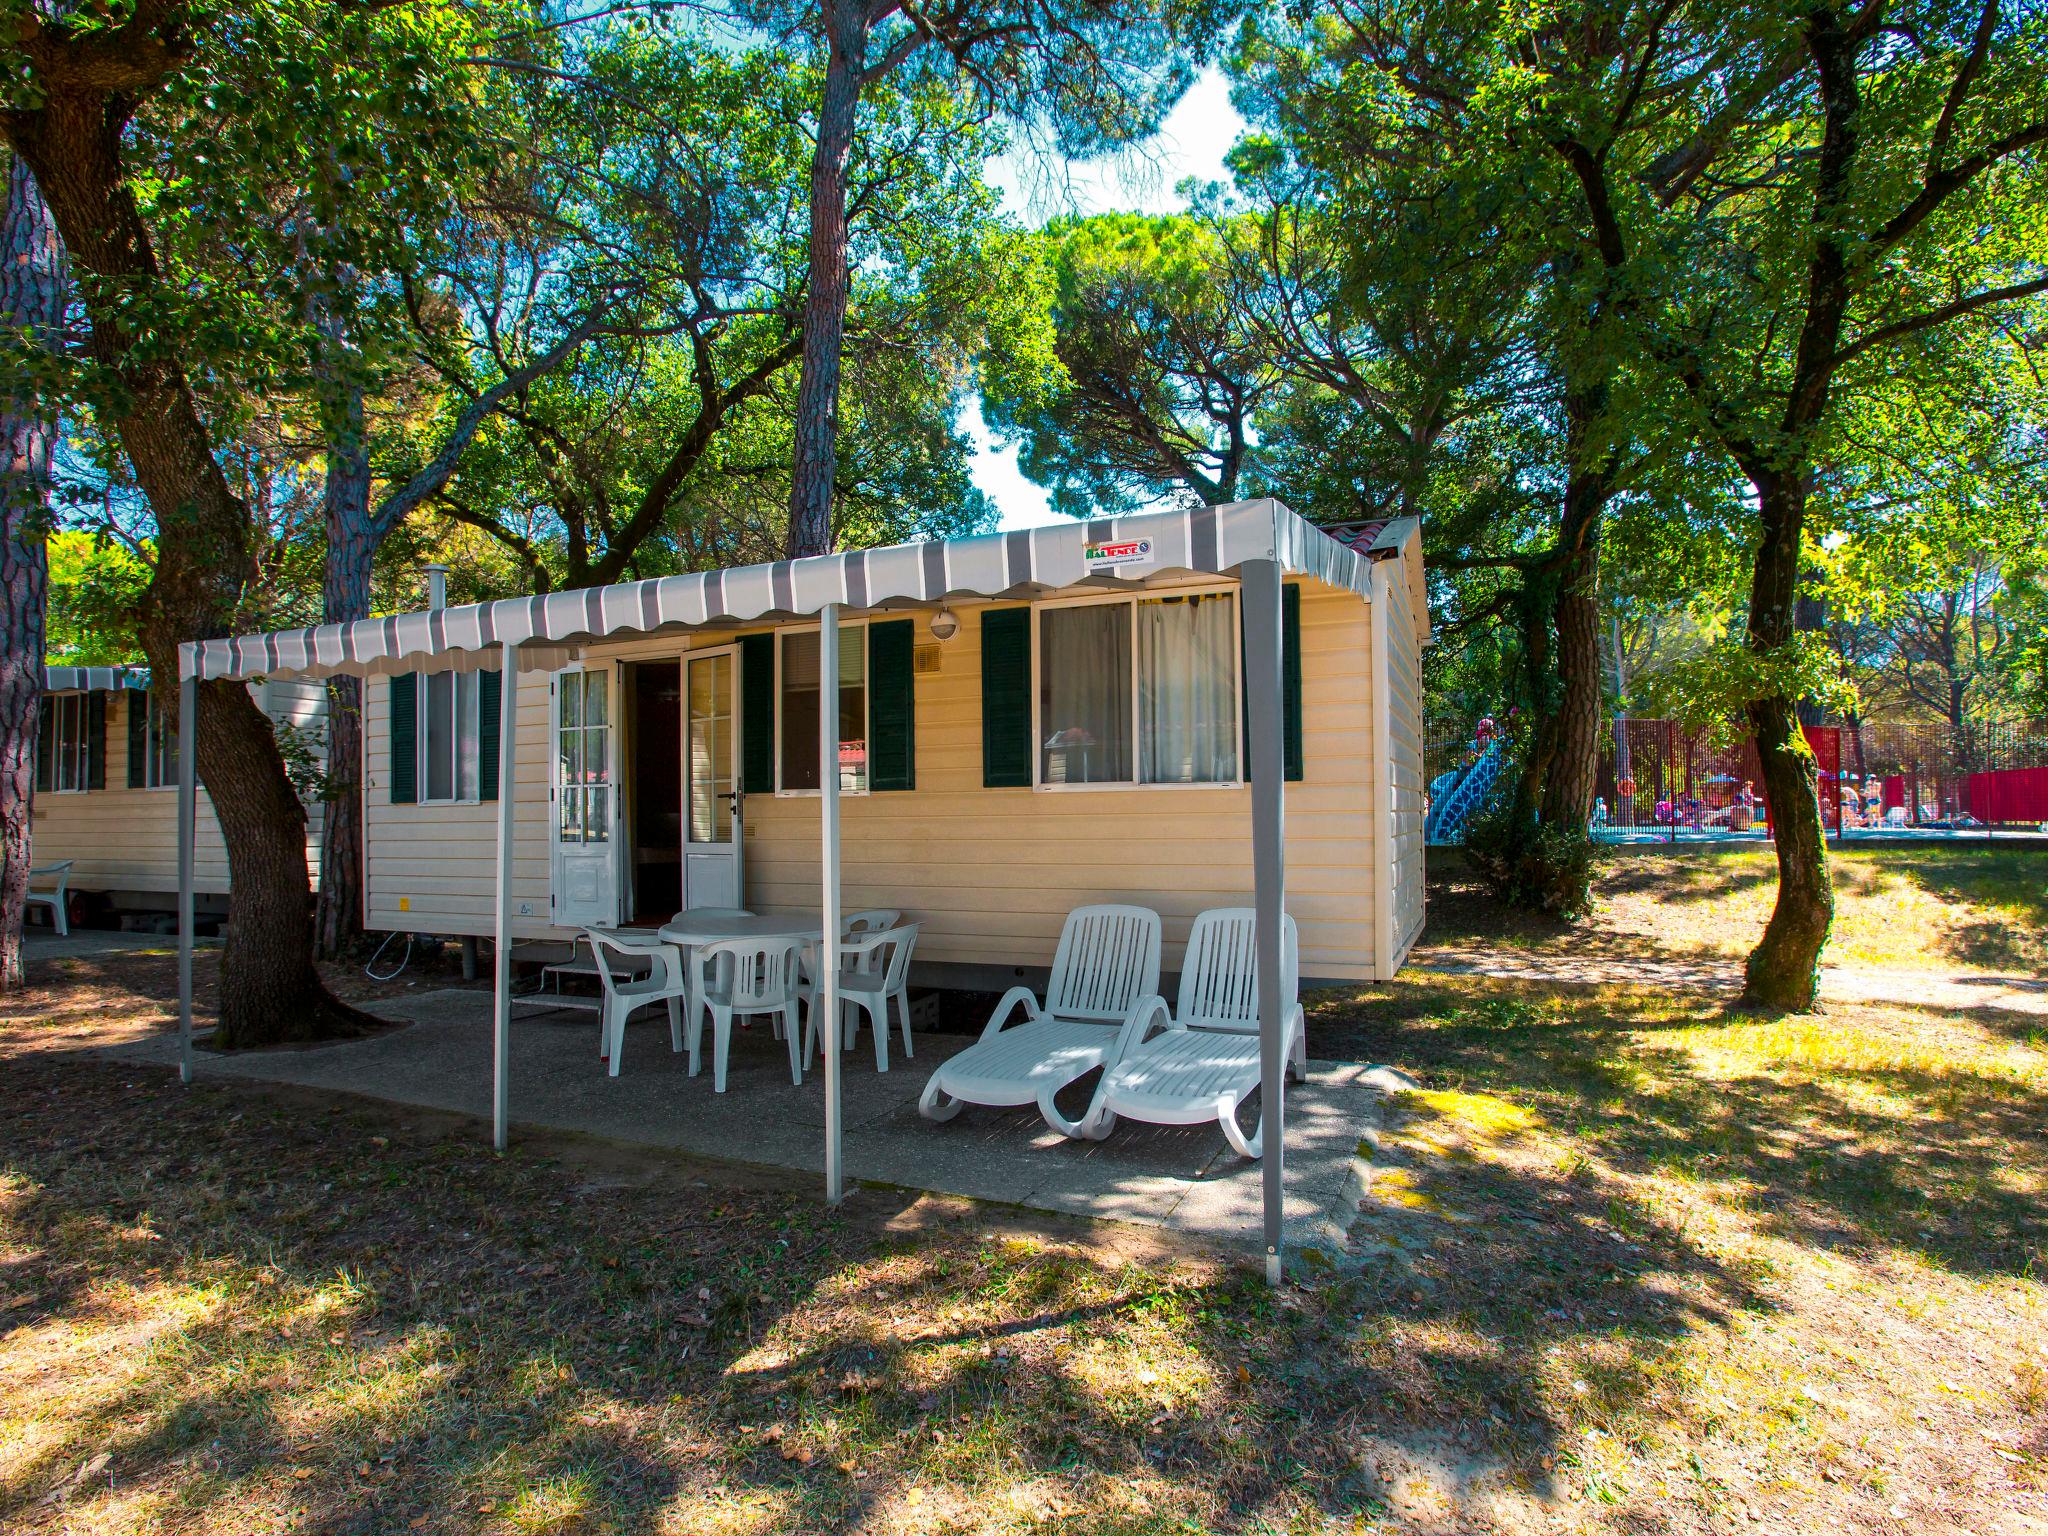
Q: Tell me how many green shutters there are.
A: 9